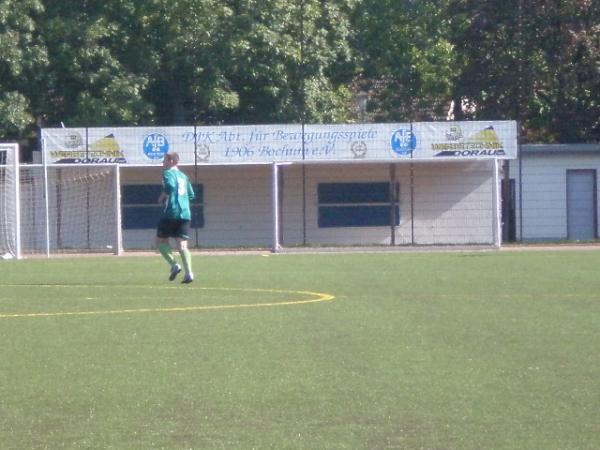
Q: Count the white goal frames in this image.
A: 3